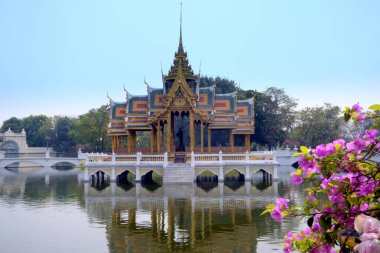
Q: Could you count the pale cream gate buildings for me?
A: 1